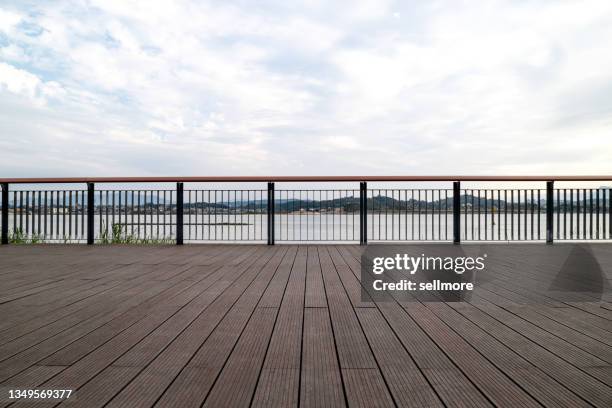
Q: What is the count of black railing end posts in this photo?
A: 7